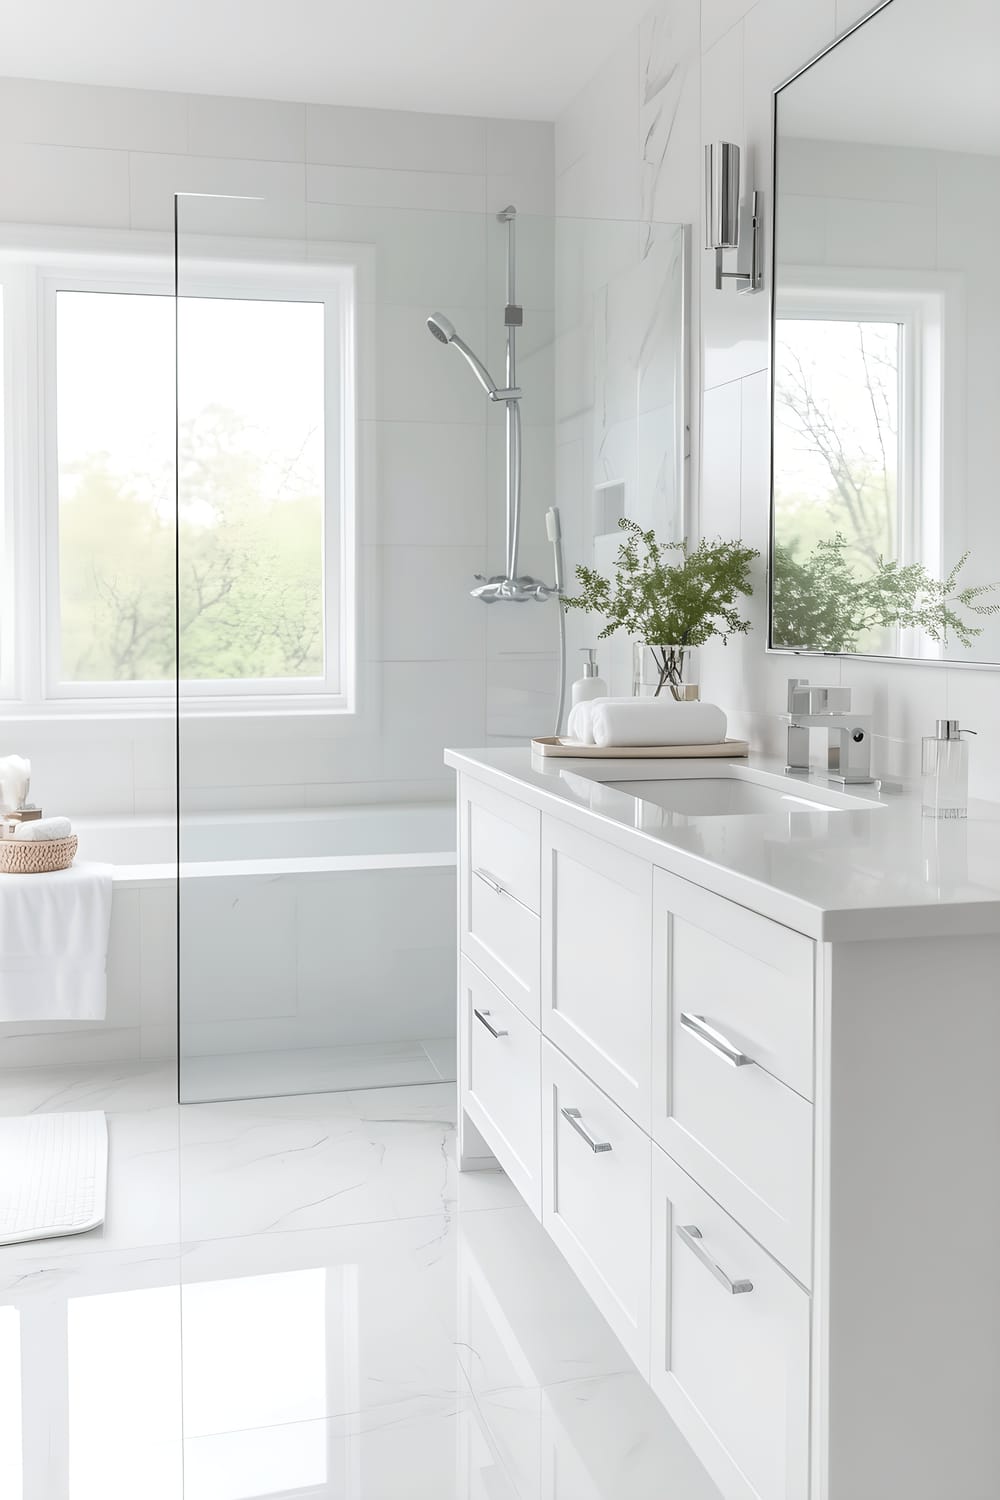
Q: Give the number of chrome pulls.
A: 5